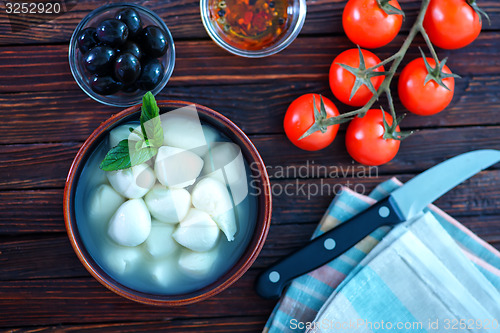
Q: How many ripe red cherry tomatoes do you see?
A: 6